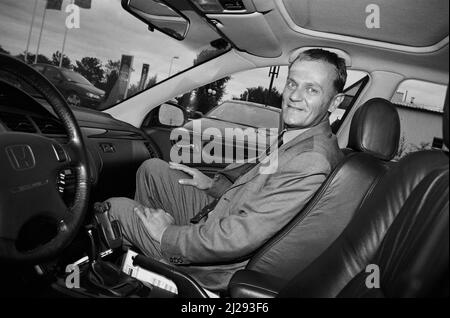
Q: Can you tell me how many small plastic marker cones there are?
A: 0